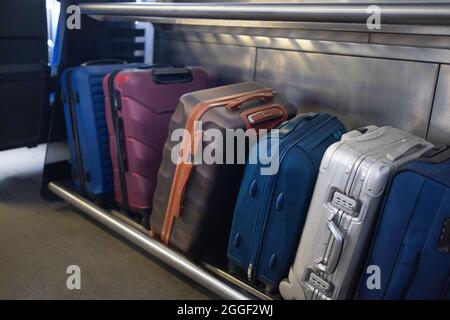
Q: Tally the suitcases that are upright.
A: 6